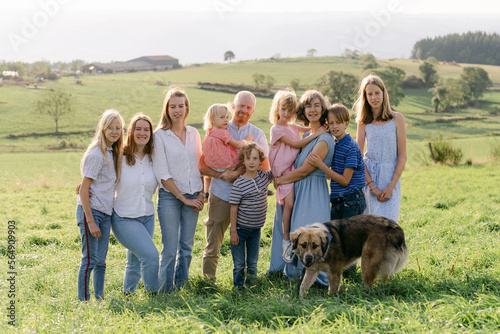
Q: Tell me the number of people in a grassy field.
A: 10